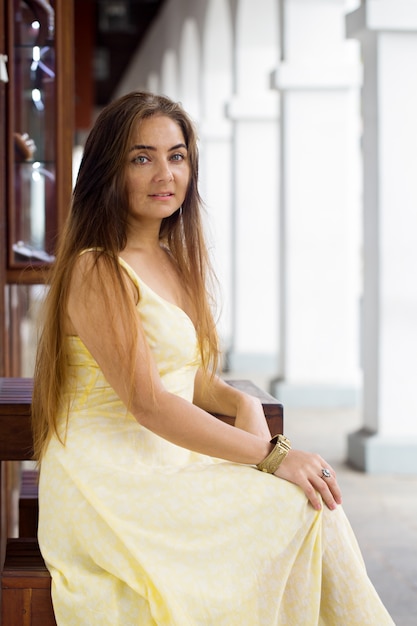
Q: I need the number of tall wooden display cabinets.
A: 1